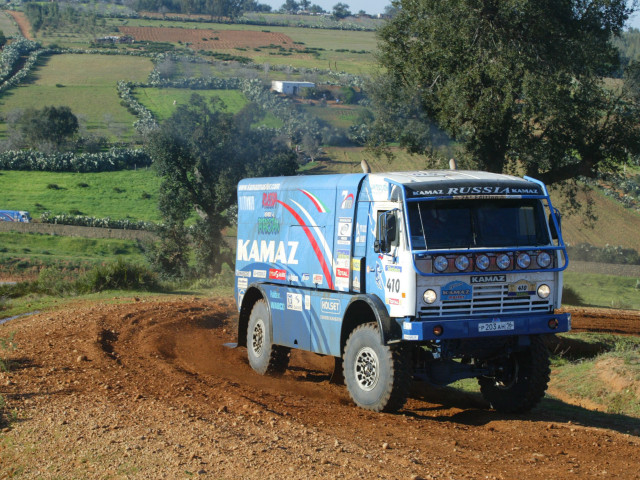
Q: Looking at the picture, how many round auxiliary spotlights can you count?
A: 6